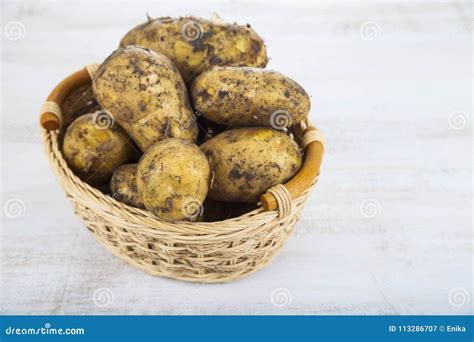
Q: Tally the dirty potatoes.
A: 7